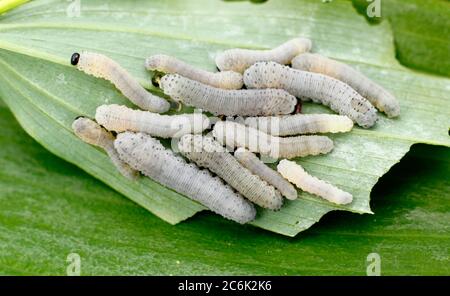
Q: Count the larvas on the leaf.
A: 14